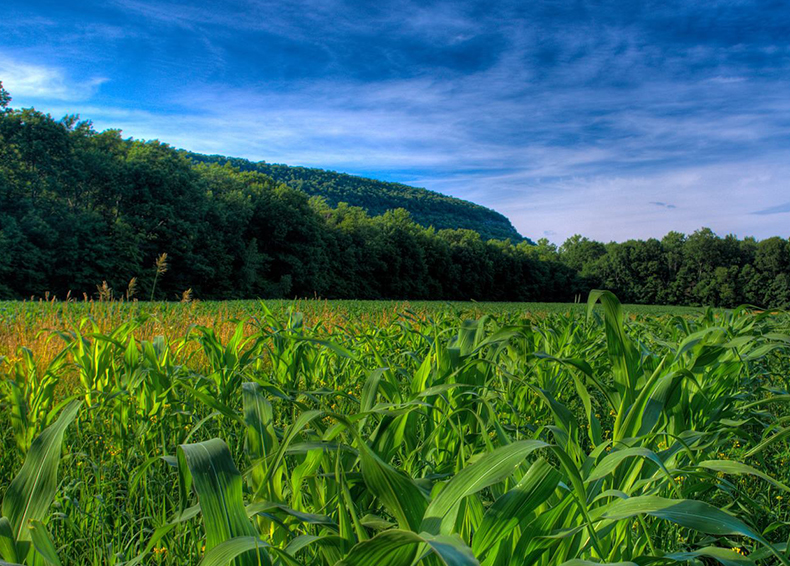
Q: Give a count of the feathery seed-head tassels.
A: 4